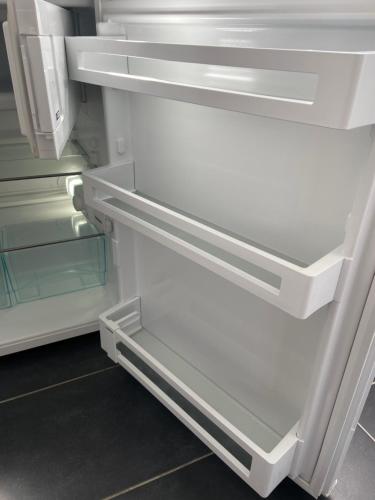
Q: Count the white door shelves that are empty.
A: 3